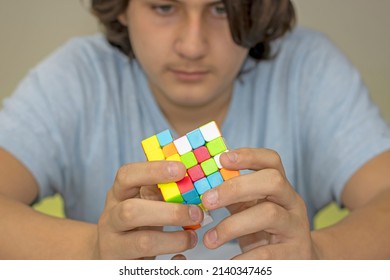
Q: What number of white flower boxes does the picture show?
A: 0